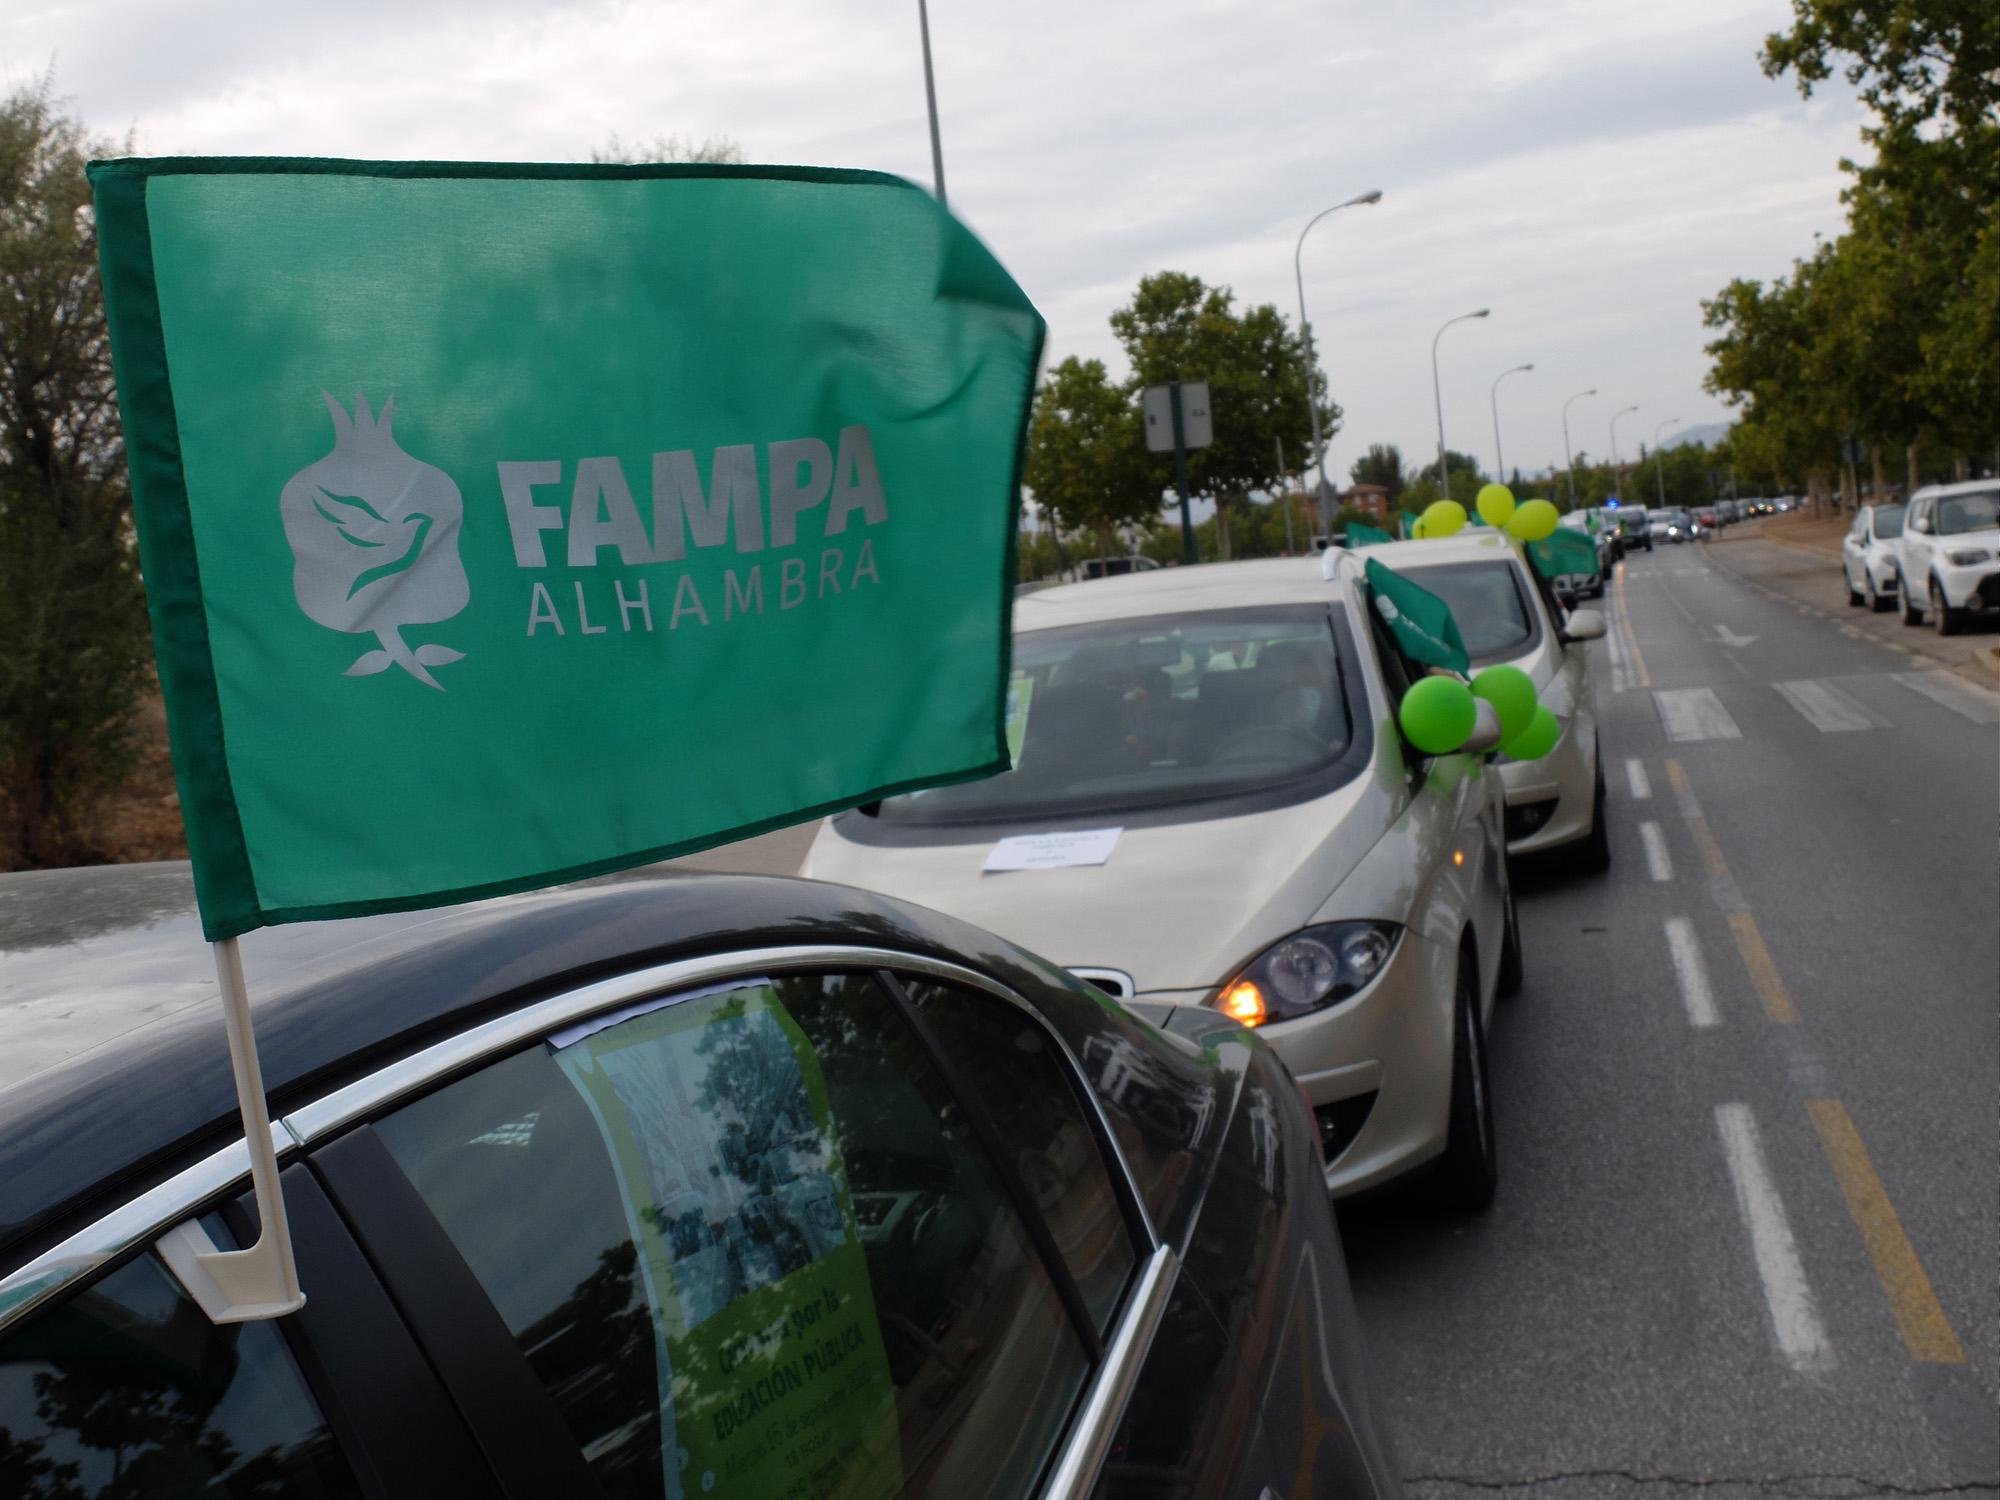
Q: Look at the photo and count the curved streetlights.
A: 6